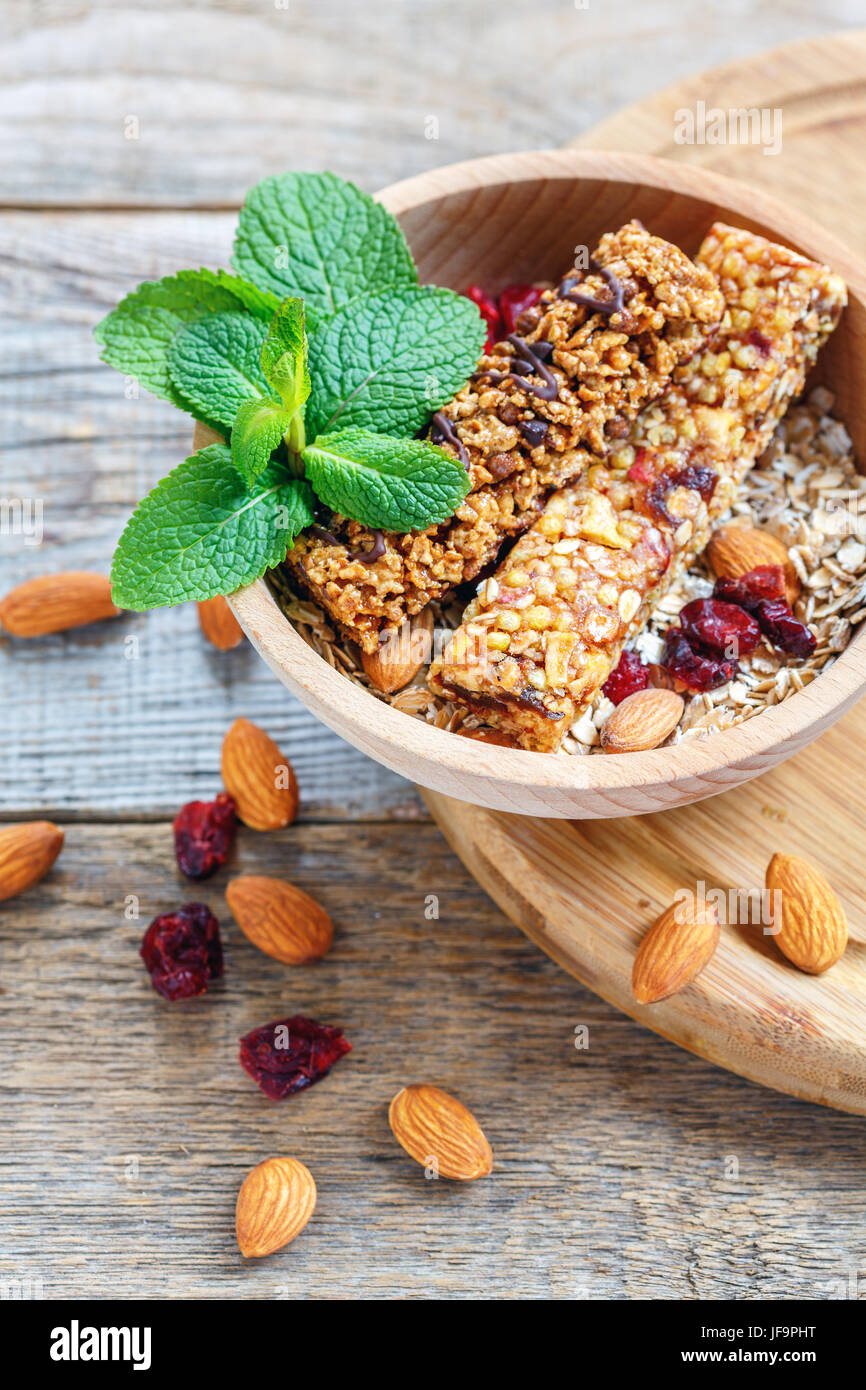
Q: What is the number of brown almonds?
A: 12